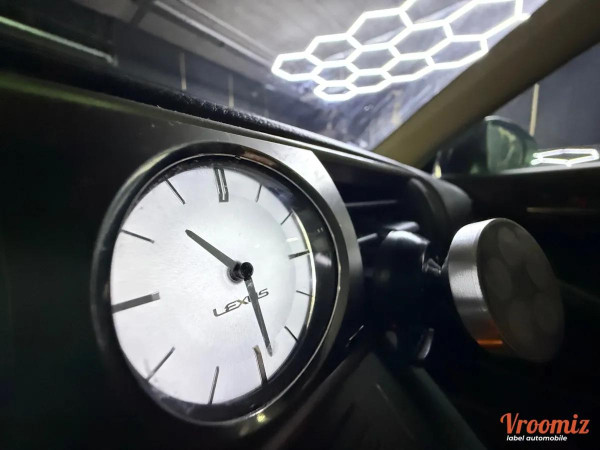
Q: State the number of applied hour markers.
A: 12